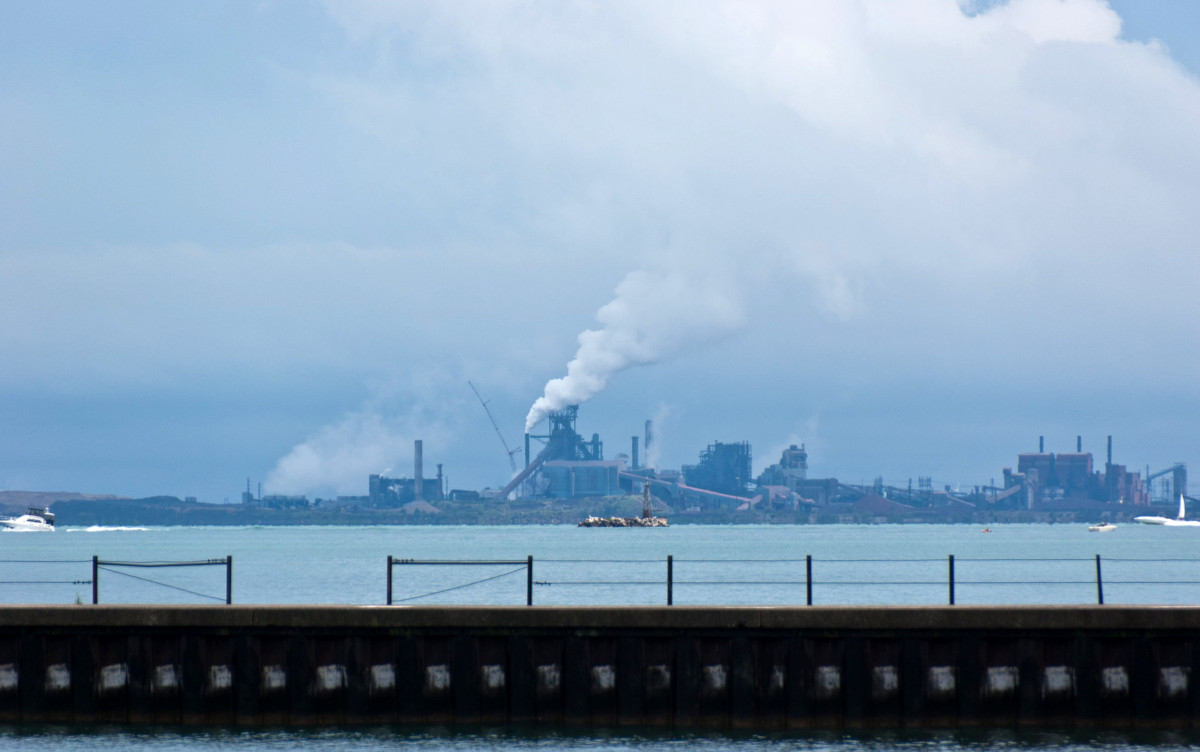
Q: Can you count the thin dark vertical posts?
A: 8